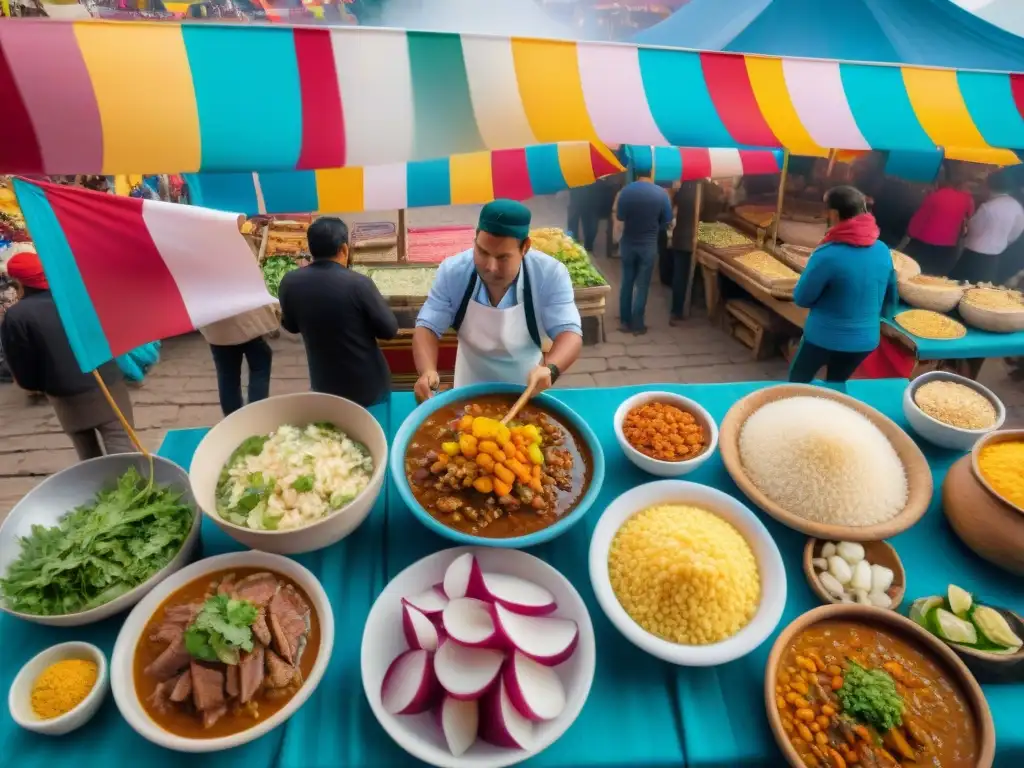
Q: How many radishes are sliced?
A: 11